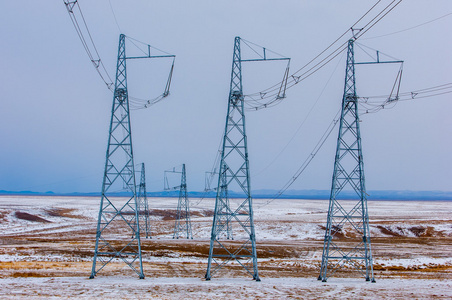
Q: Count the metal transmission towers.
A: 6